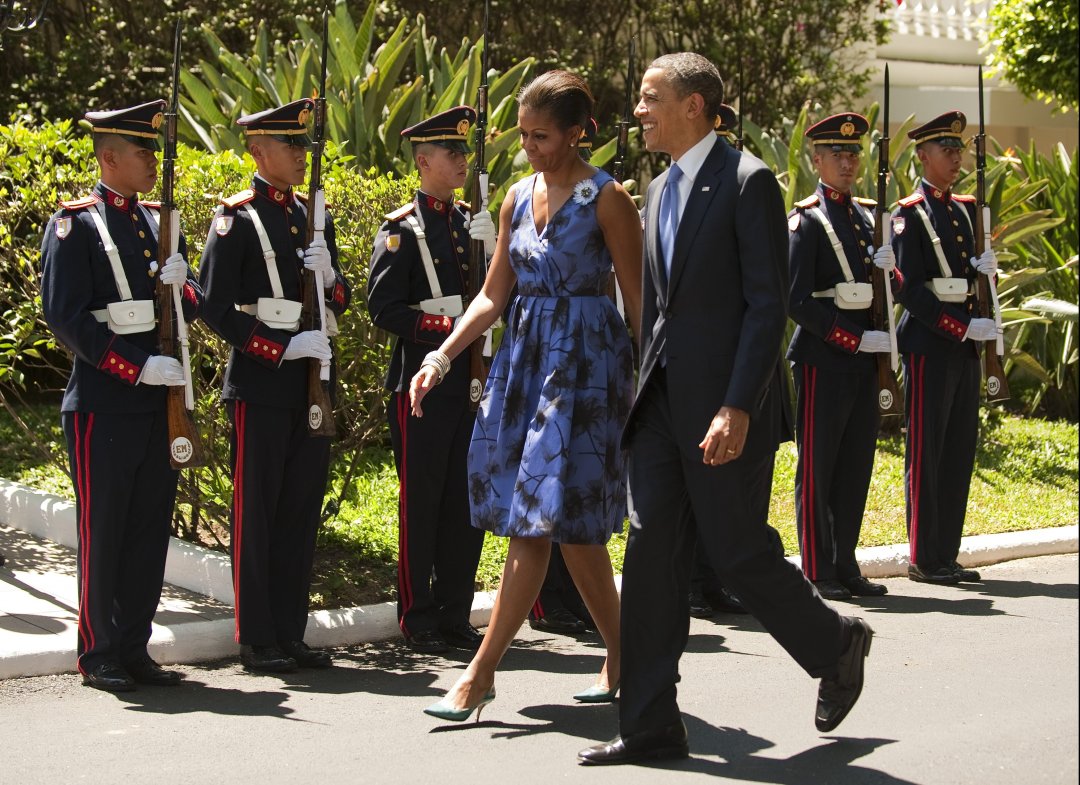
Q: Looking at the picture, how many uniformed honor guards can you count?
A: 7